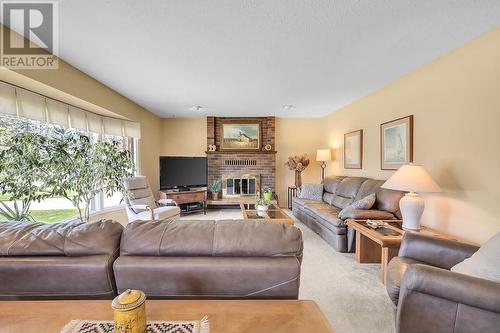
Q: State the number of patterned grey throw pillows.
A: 2